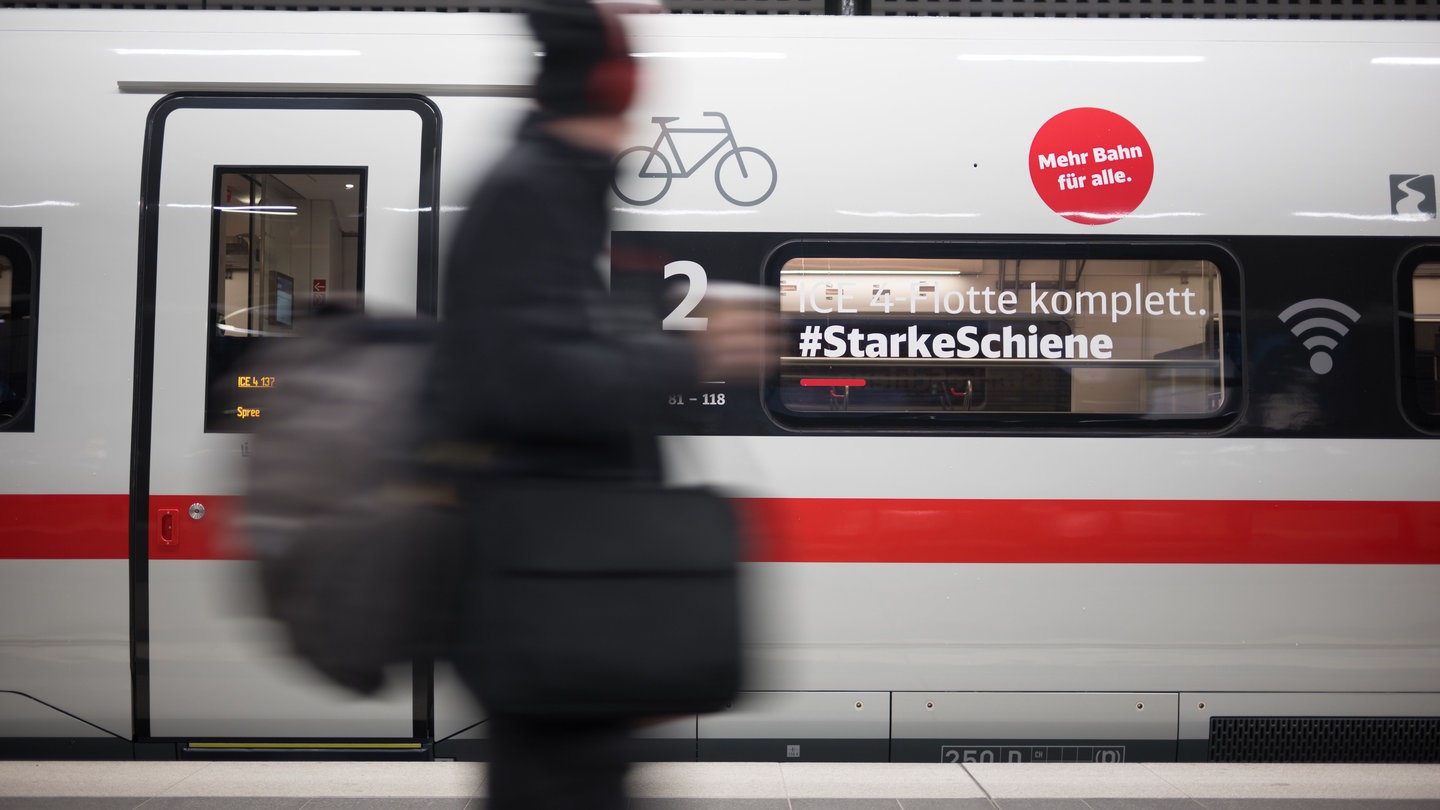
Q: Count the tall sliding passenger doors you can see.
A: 1